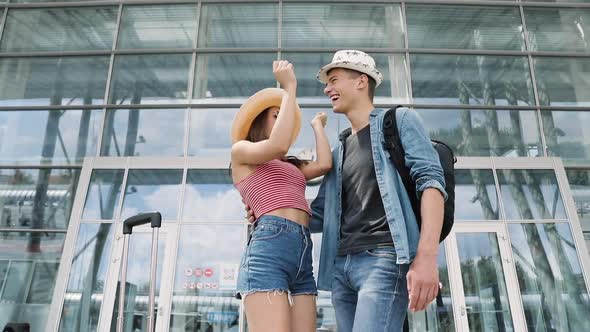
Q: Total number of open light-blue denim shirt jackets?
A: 1